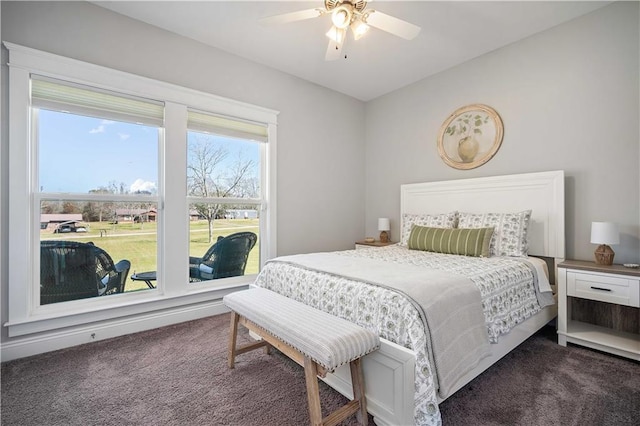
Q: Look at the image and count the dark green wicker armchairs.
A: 2